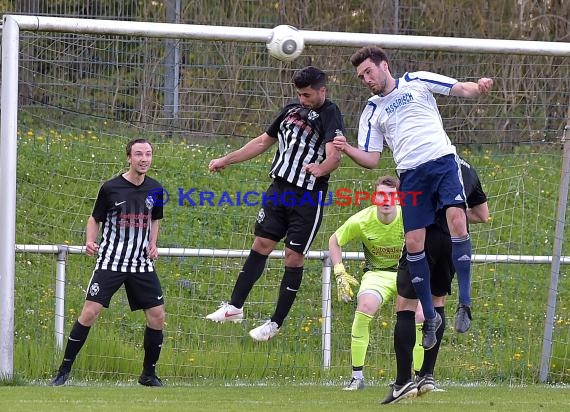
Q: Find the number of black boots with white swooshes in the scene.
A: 2